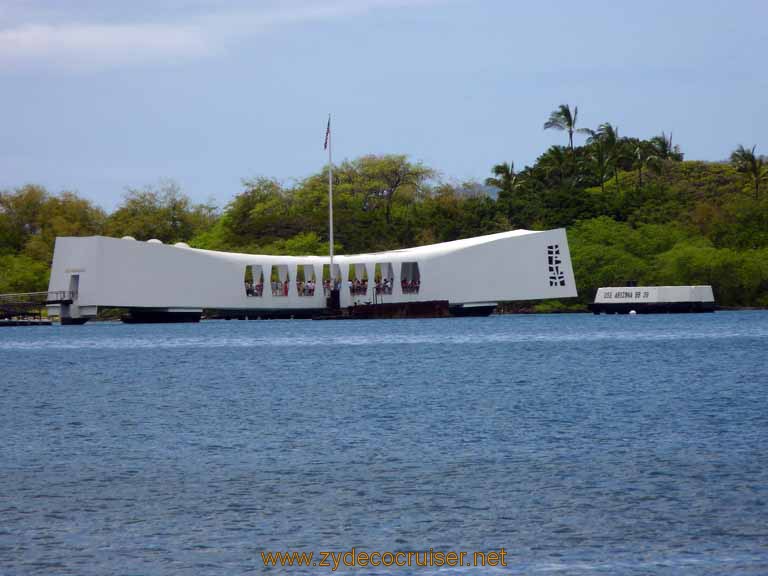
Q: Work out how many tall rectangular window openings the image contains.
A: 7